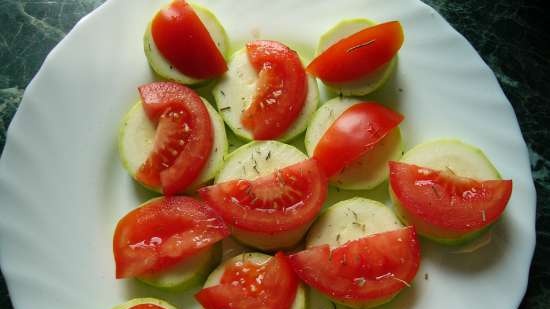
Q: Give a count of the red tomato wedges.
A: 11